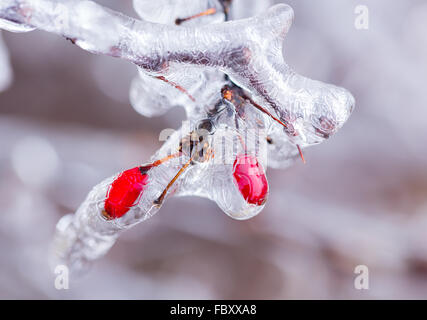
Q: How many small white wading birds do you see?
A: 0